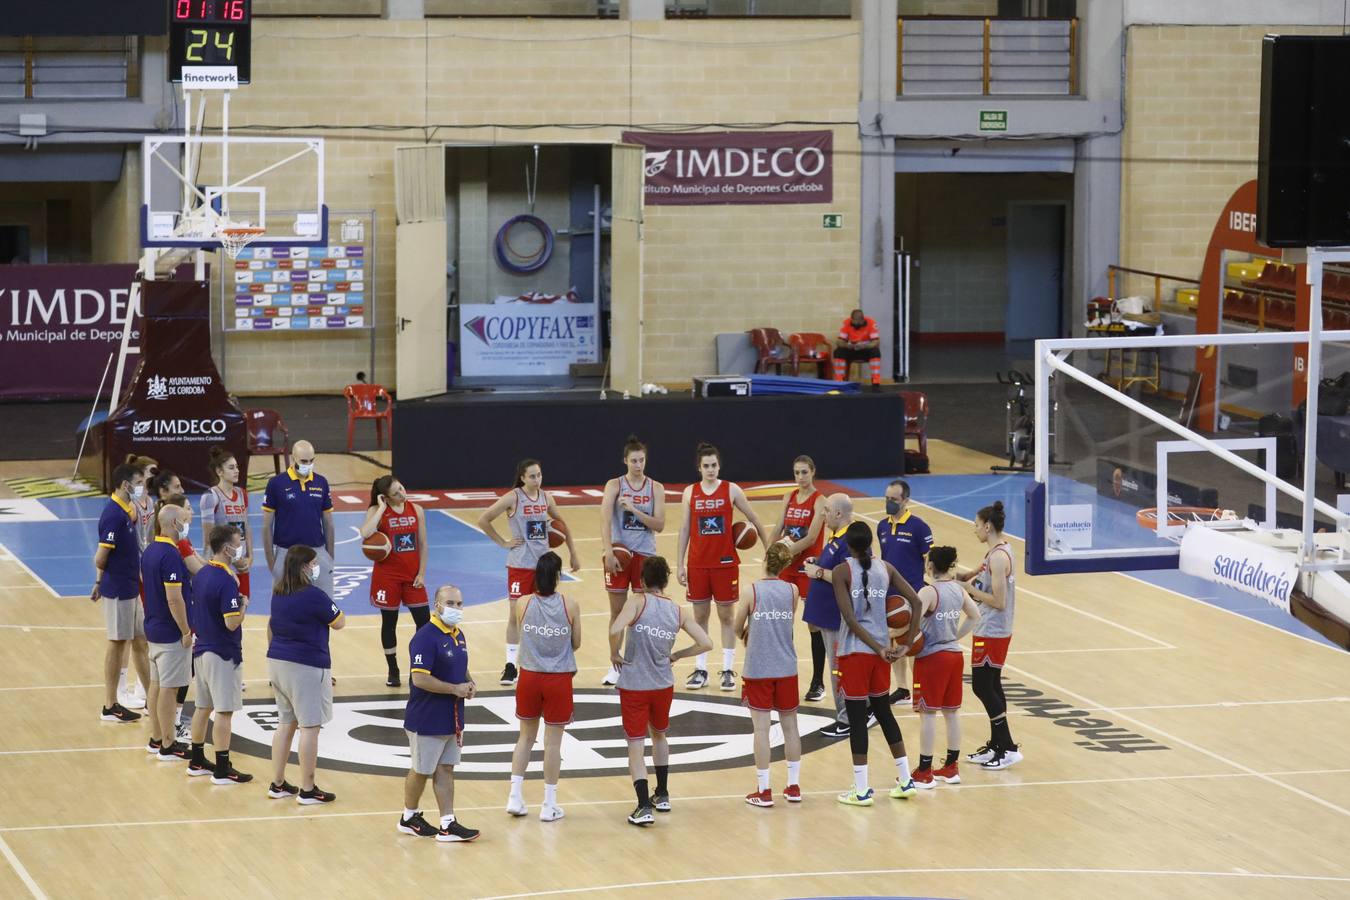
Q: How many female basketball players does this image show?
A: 15